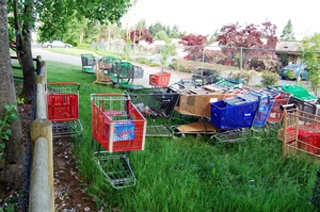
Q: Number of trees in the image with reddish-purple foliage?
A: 3